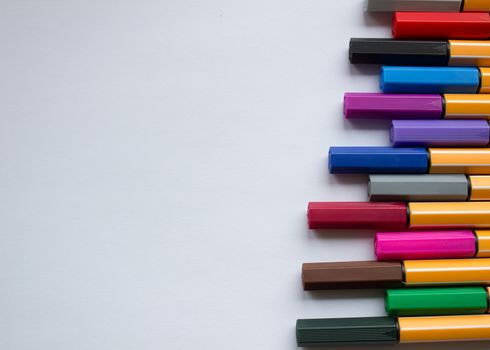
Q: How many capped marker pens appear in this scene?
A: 13